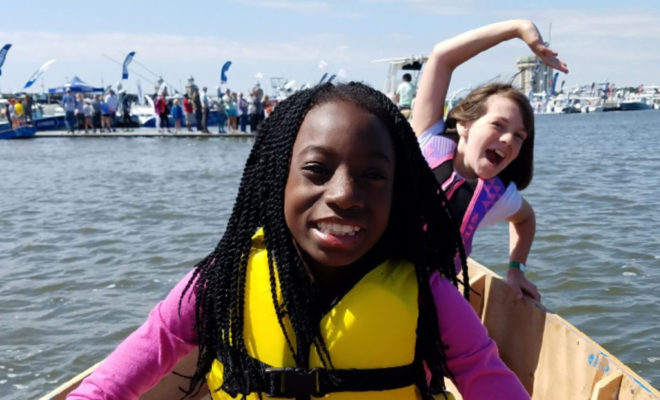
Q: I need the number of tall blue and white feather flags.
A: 4